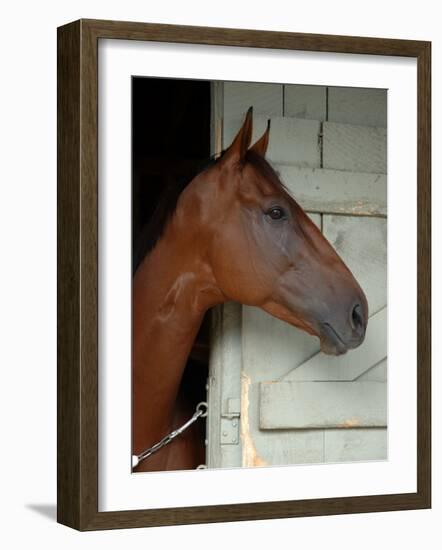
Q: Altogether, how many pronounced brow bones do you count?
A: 1